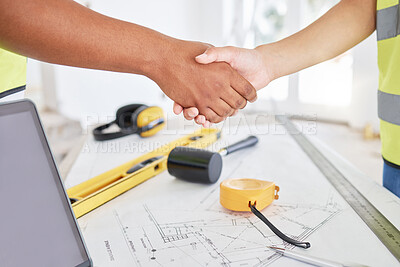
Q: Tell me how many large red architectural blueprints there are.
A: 0